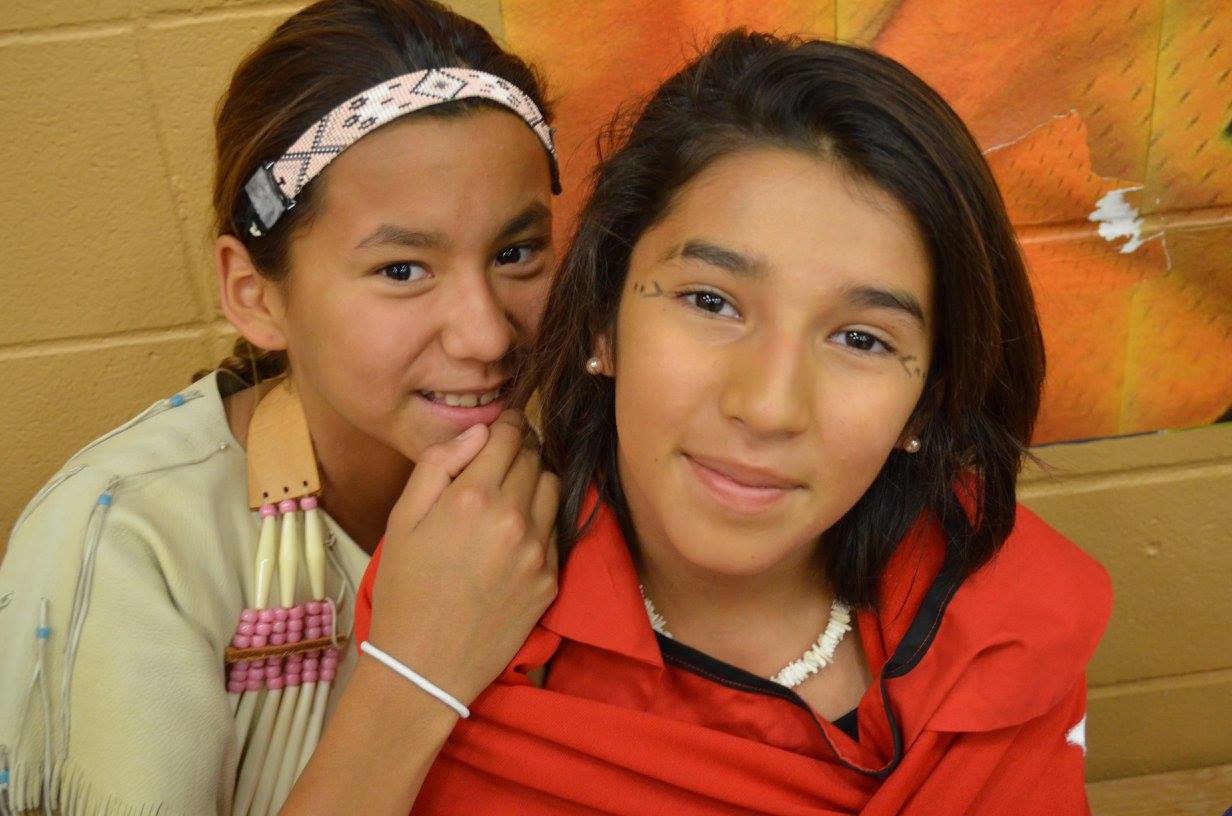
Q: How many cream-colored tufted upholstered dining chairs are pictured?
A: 0